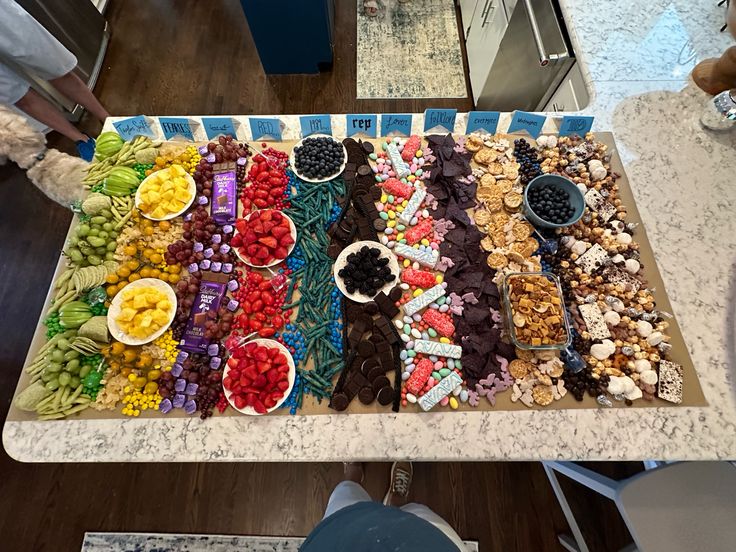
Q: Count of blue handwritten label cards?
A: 11